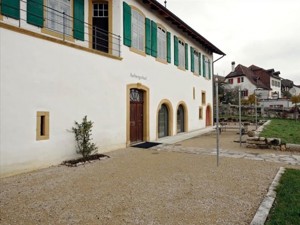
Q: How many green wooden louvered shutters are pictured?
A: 13